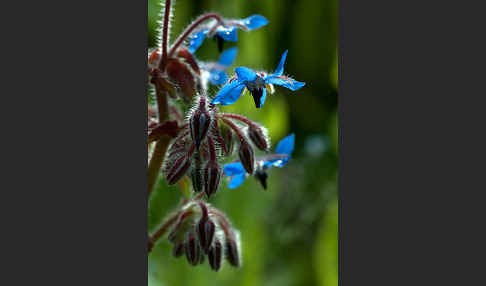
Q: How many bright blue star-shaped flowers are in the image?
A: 4